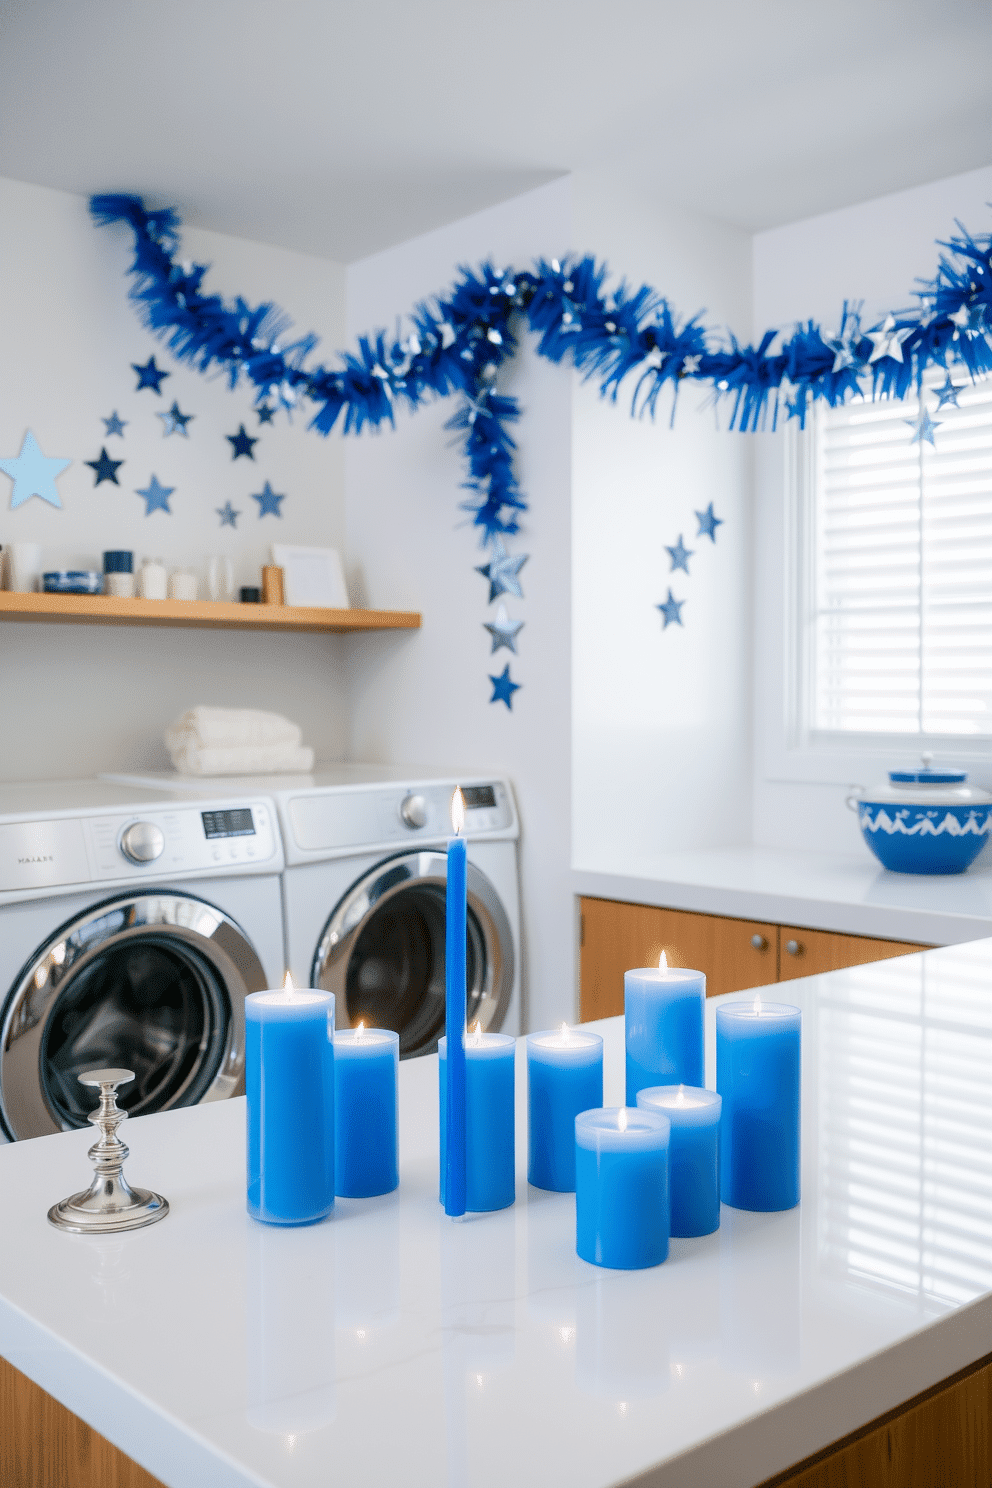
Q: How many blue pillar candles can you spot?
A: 8